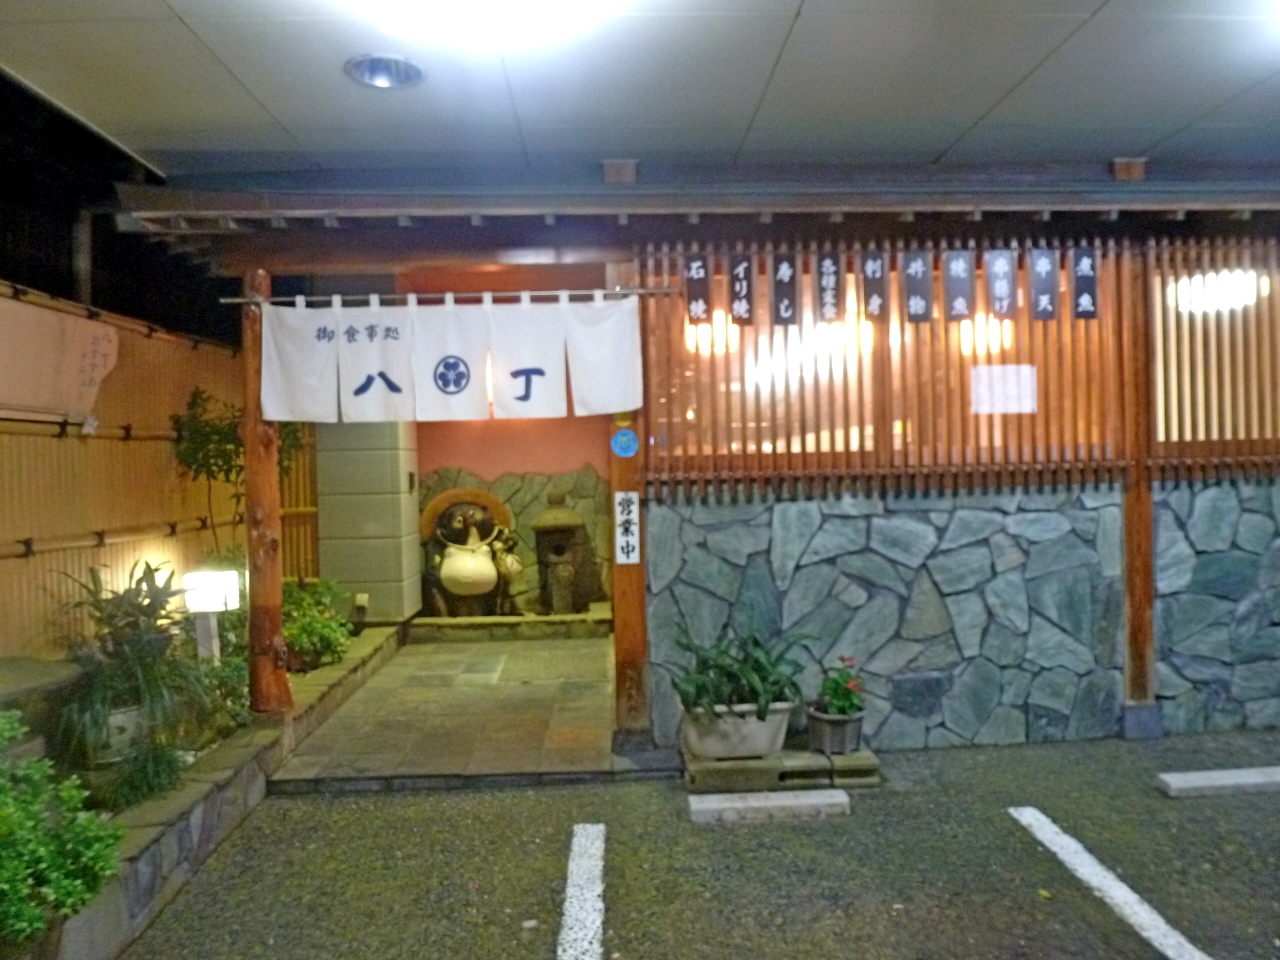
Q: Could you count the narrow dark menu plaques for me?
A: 10